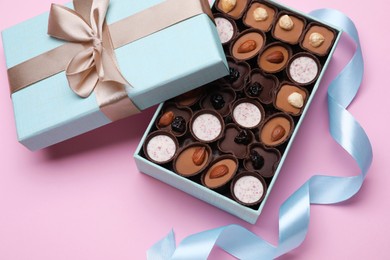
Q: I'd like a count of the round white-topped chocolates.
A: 6